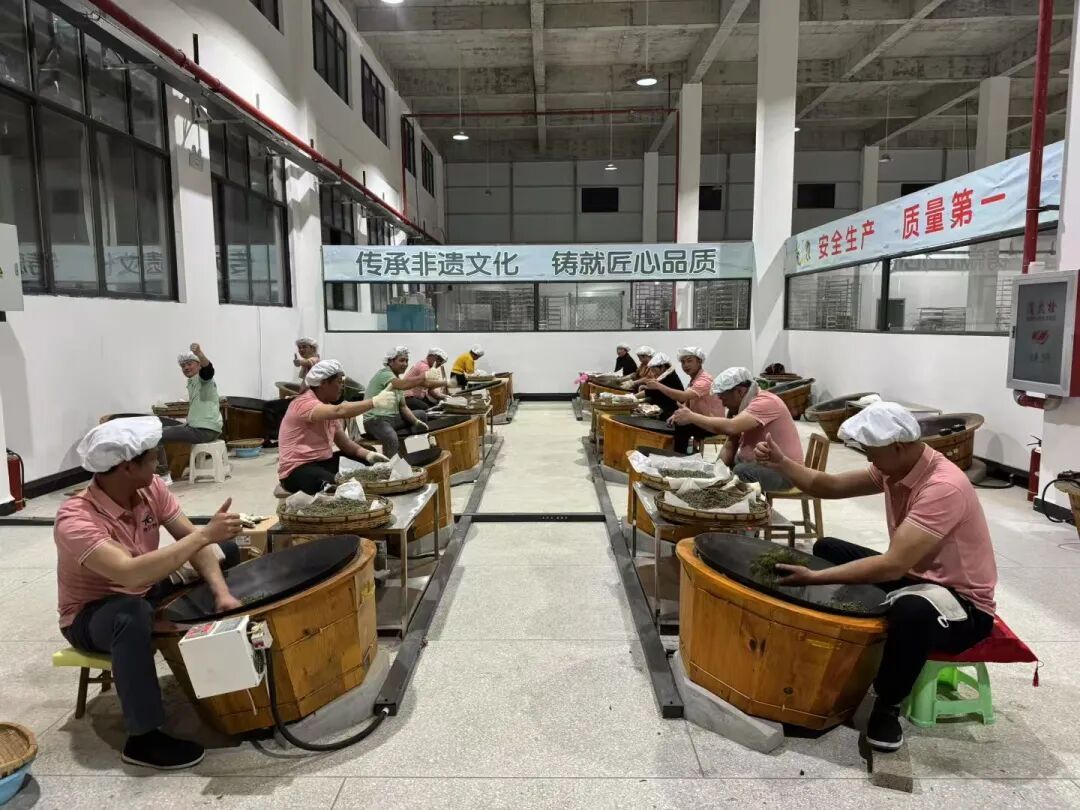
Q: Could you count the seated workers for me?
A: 13